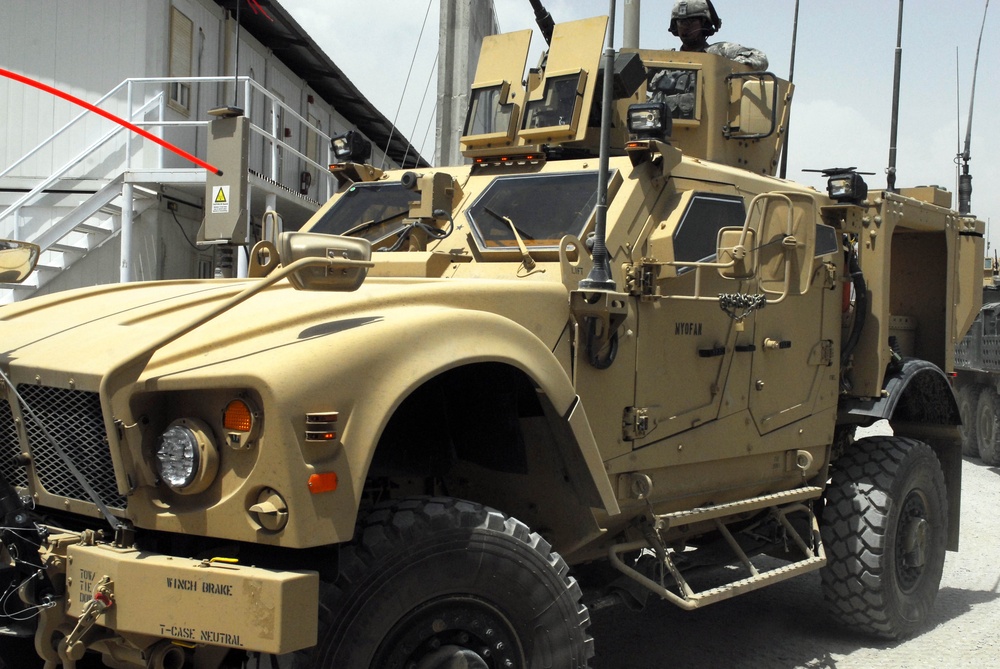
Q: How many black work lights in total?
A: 3